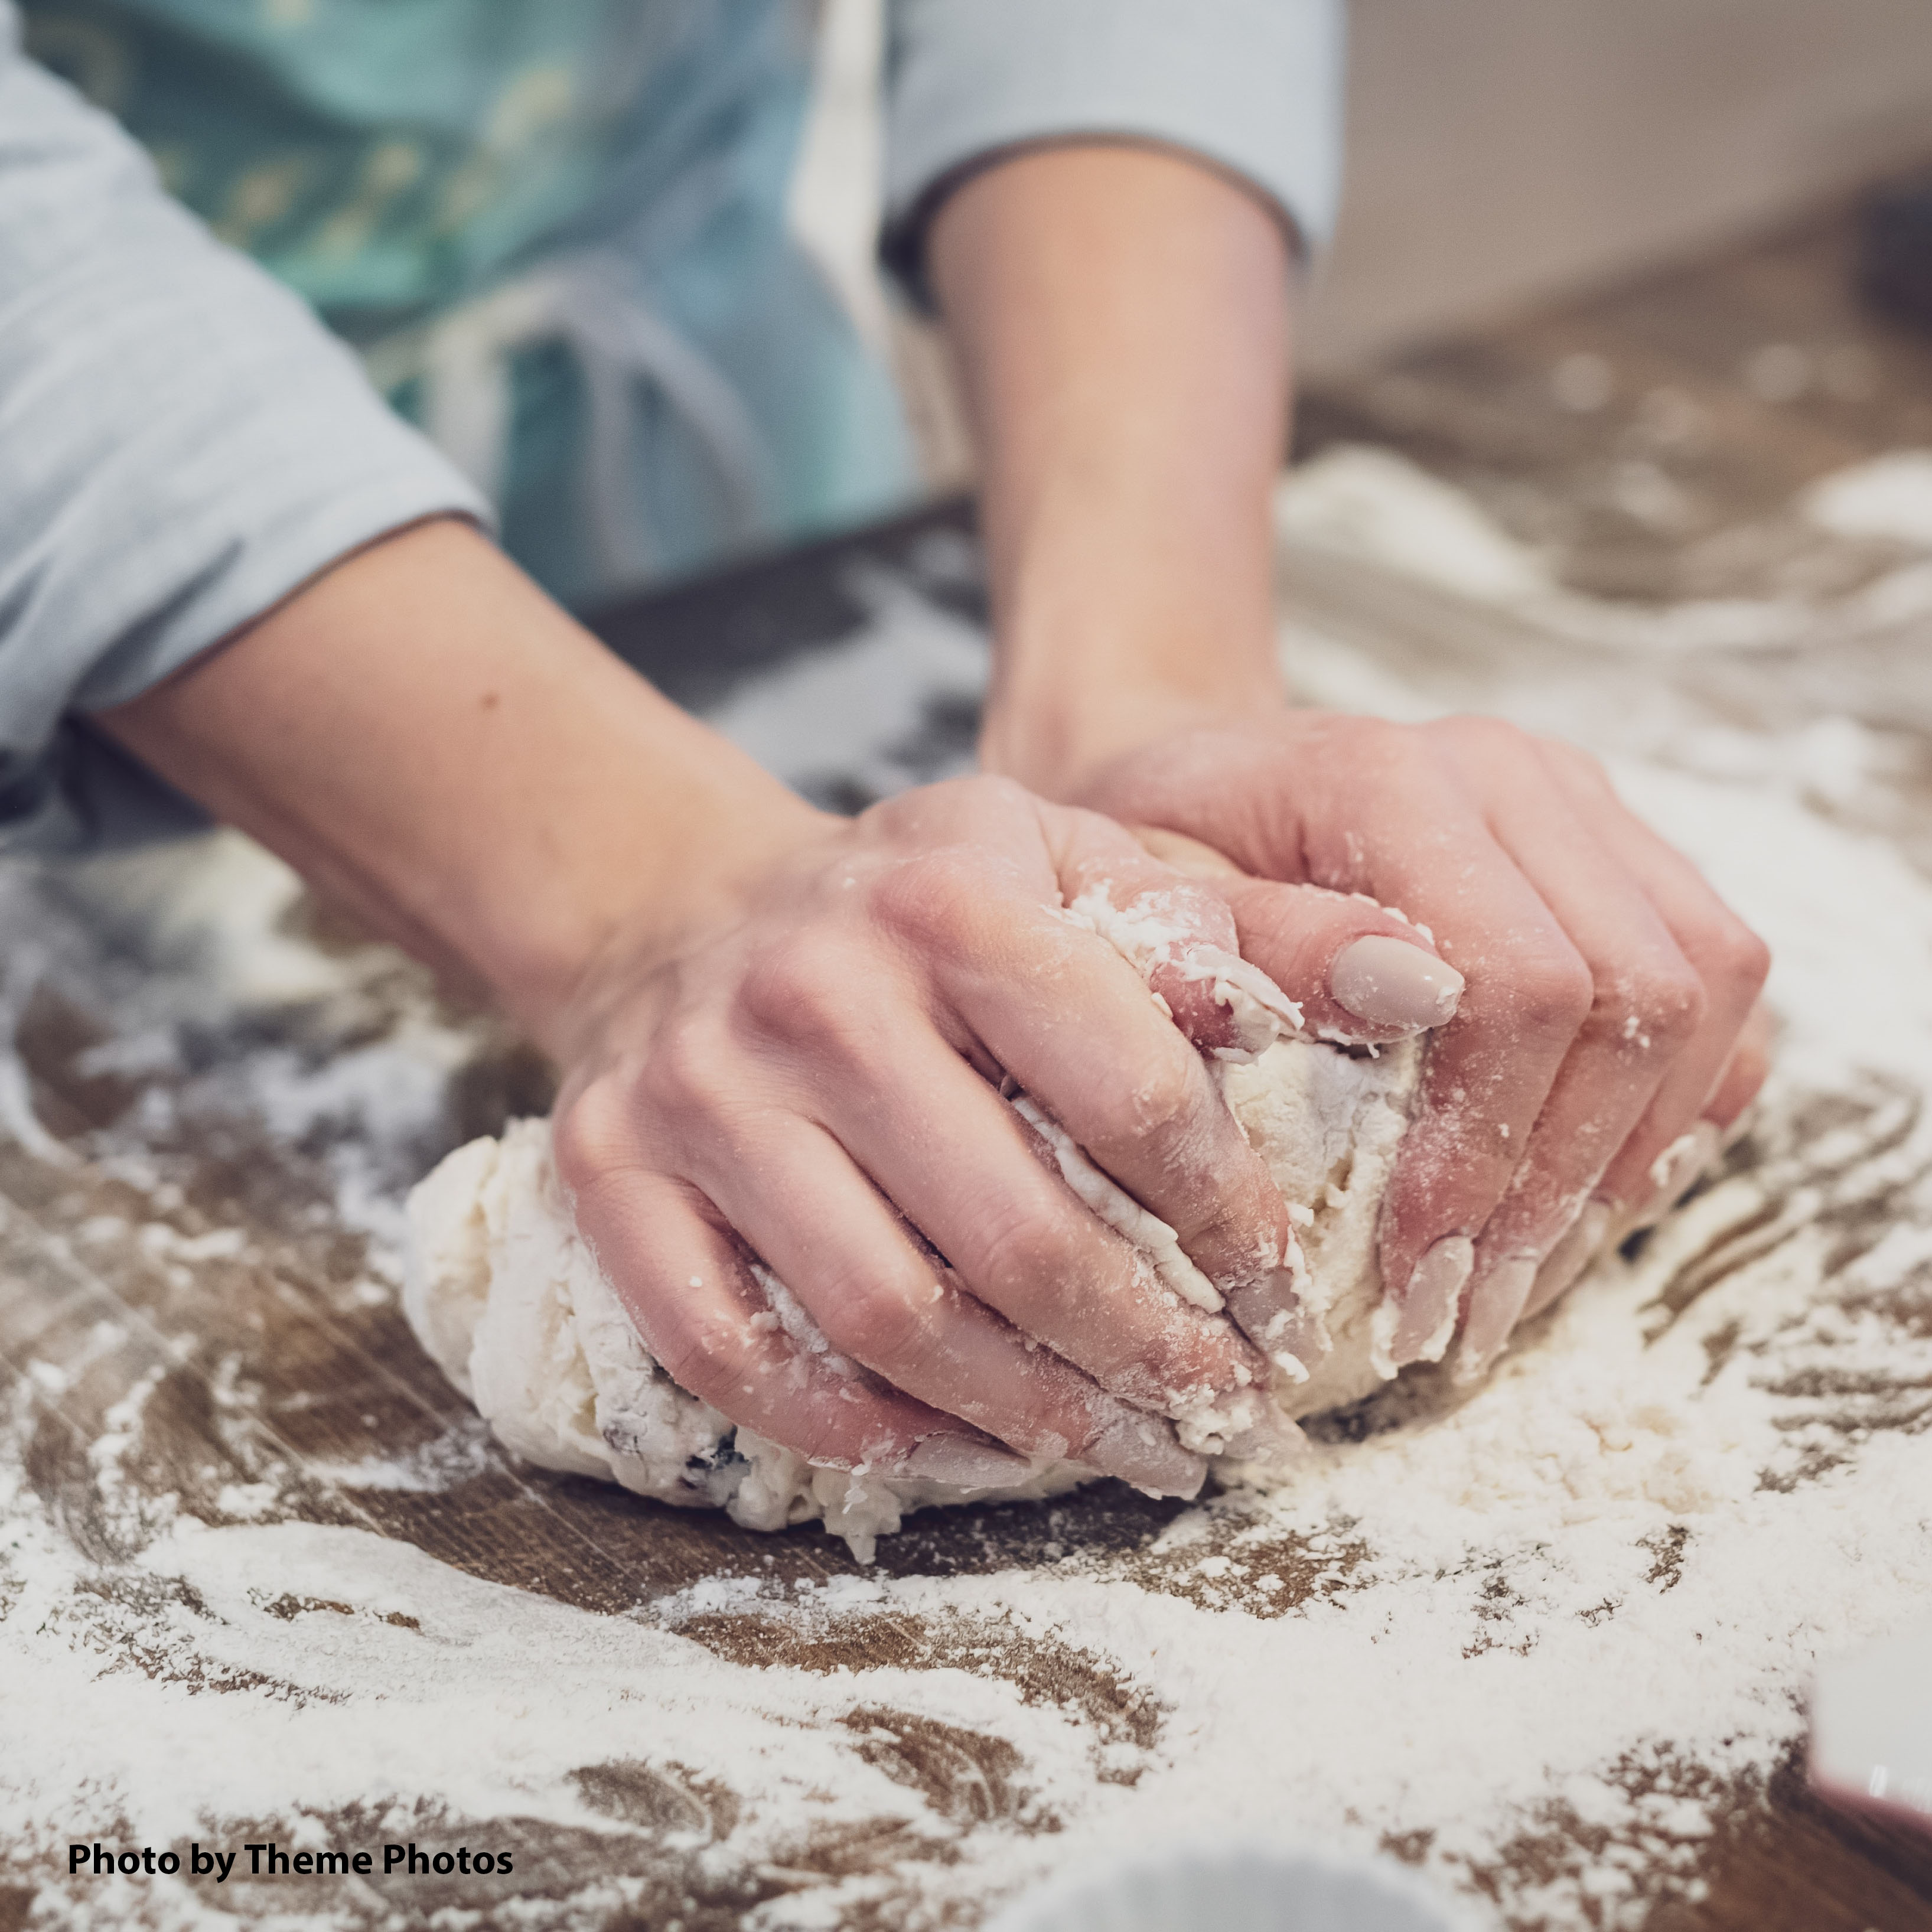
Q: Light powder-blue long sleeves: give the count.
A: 2